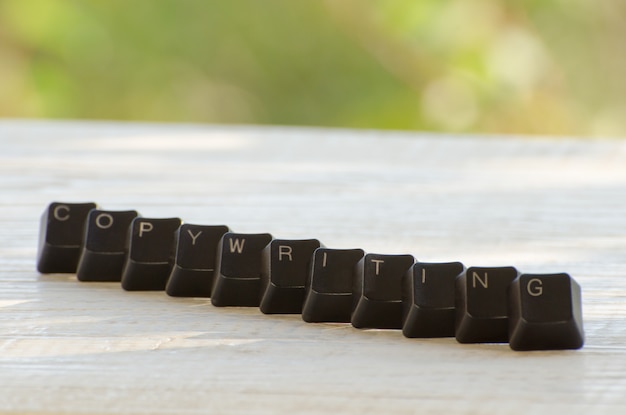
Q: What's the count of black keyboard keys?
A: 11